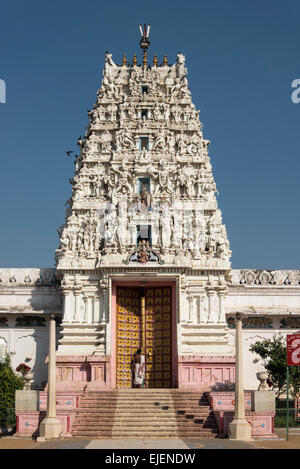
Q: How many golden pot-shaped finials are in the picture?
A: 5